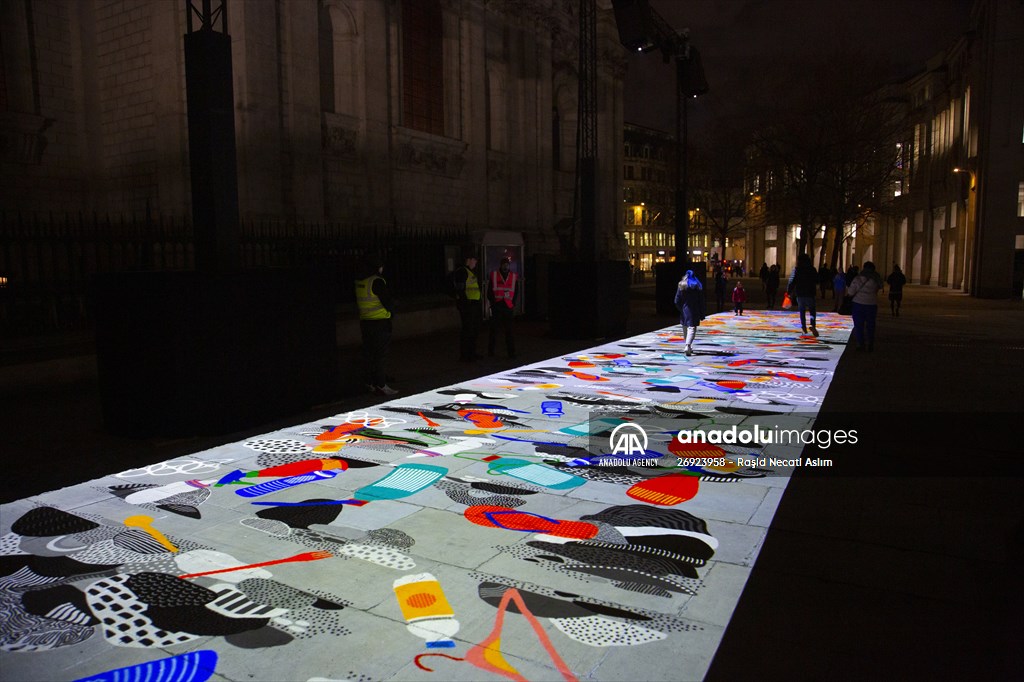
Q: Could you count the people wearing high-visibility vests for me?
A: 3